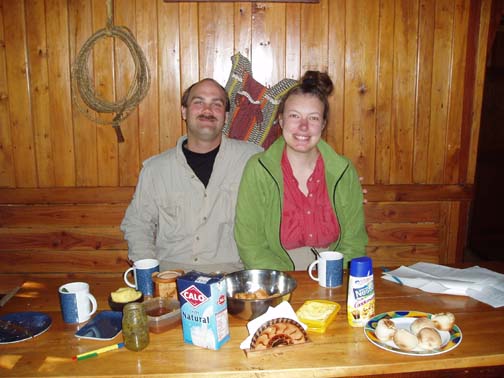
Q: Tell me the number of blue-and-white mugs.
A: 3